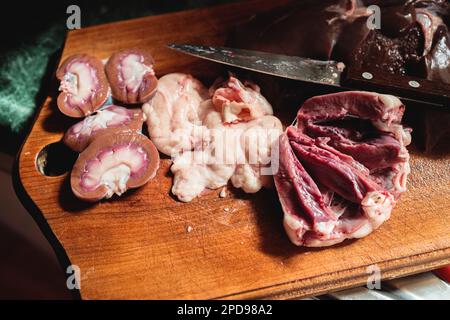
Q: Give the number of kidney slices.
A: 4